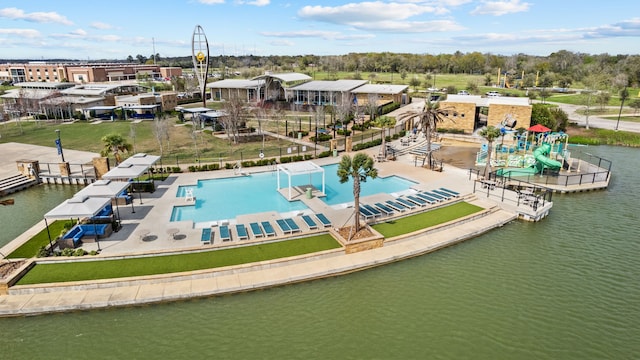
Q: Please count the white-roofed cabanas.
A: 4